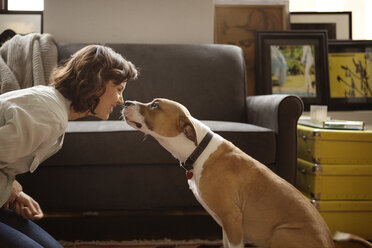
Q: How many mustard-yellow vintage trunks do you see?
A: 3